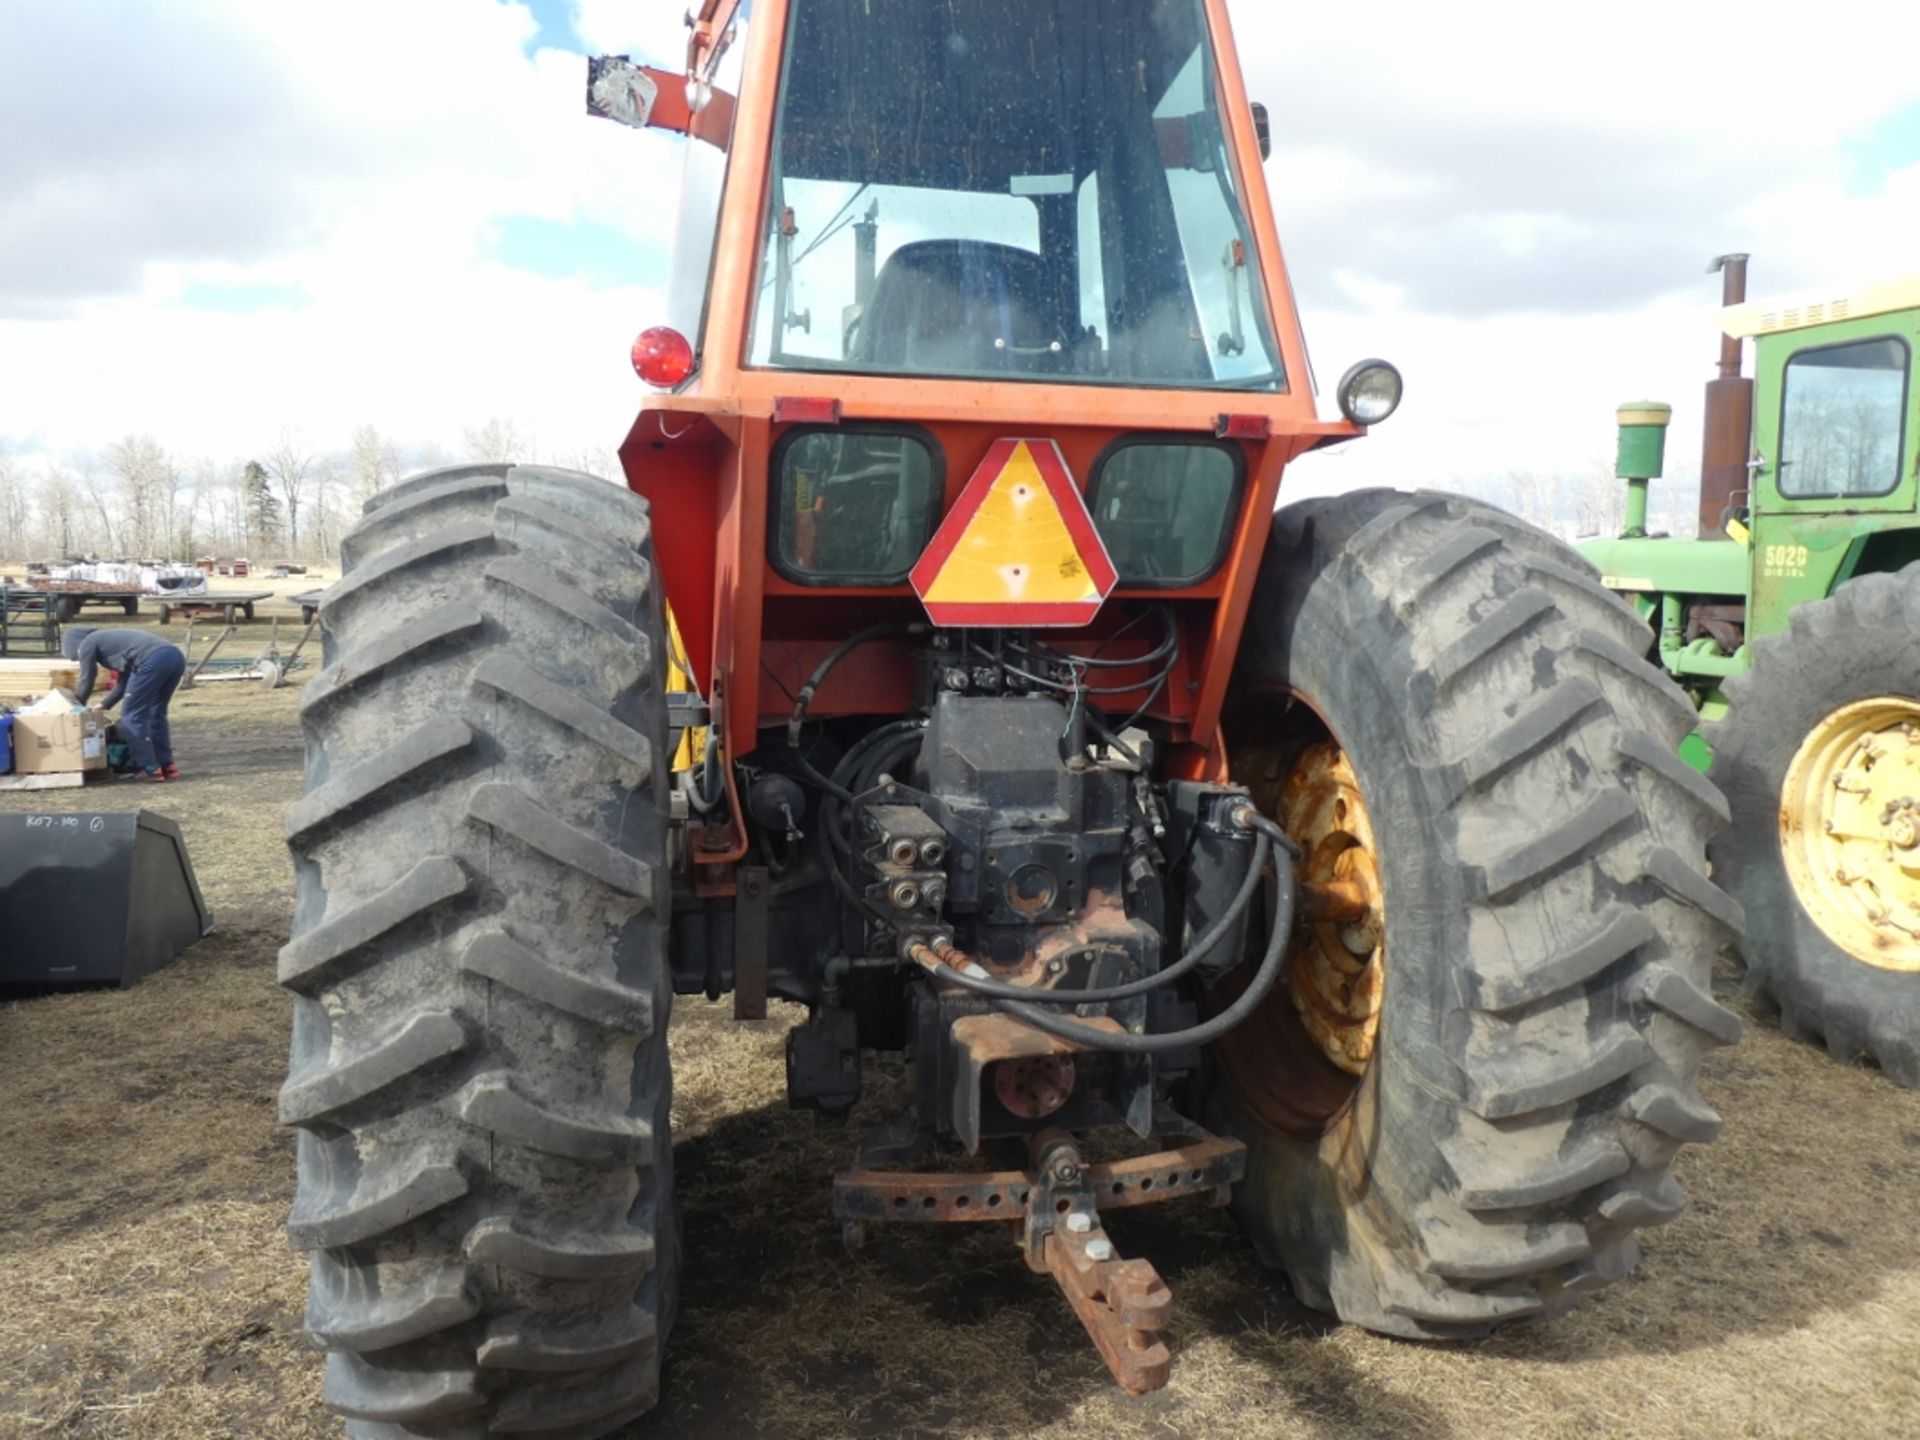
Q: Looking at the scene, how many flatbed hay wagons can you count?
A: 3